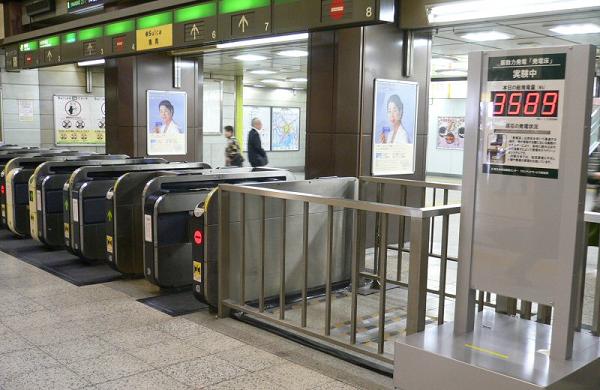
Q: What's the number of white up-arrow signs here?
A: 4